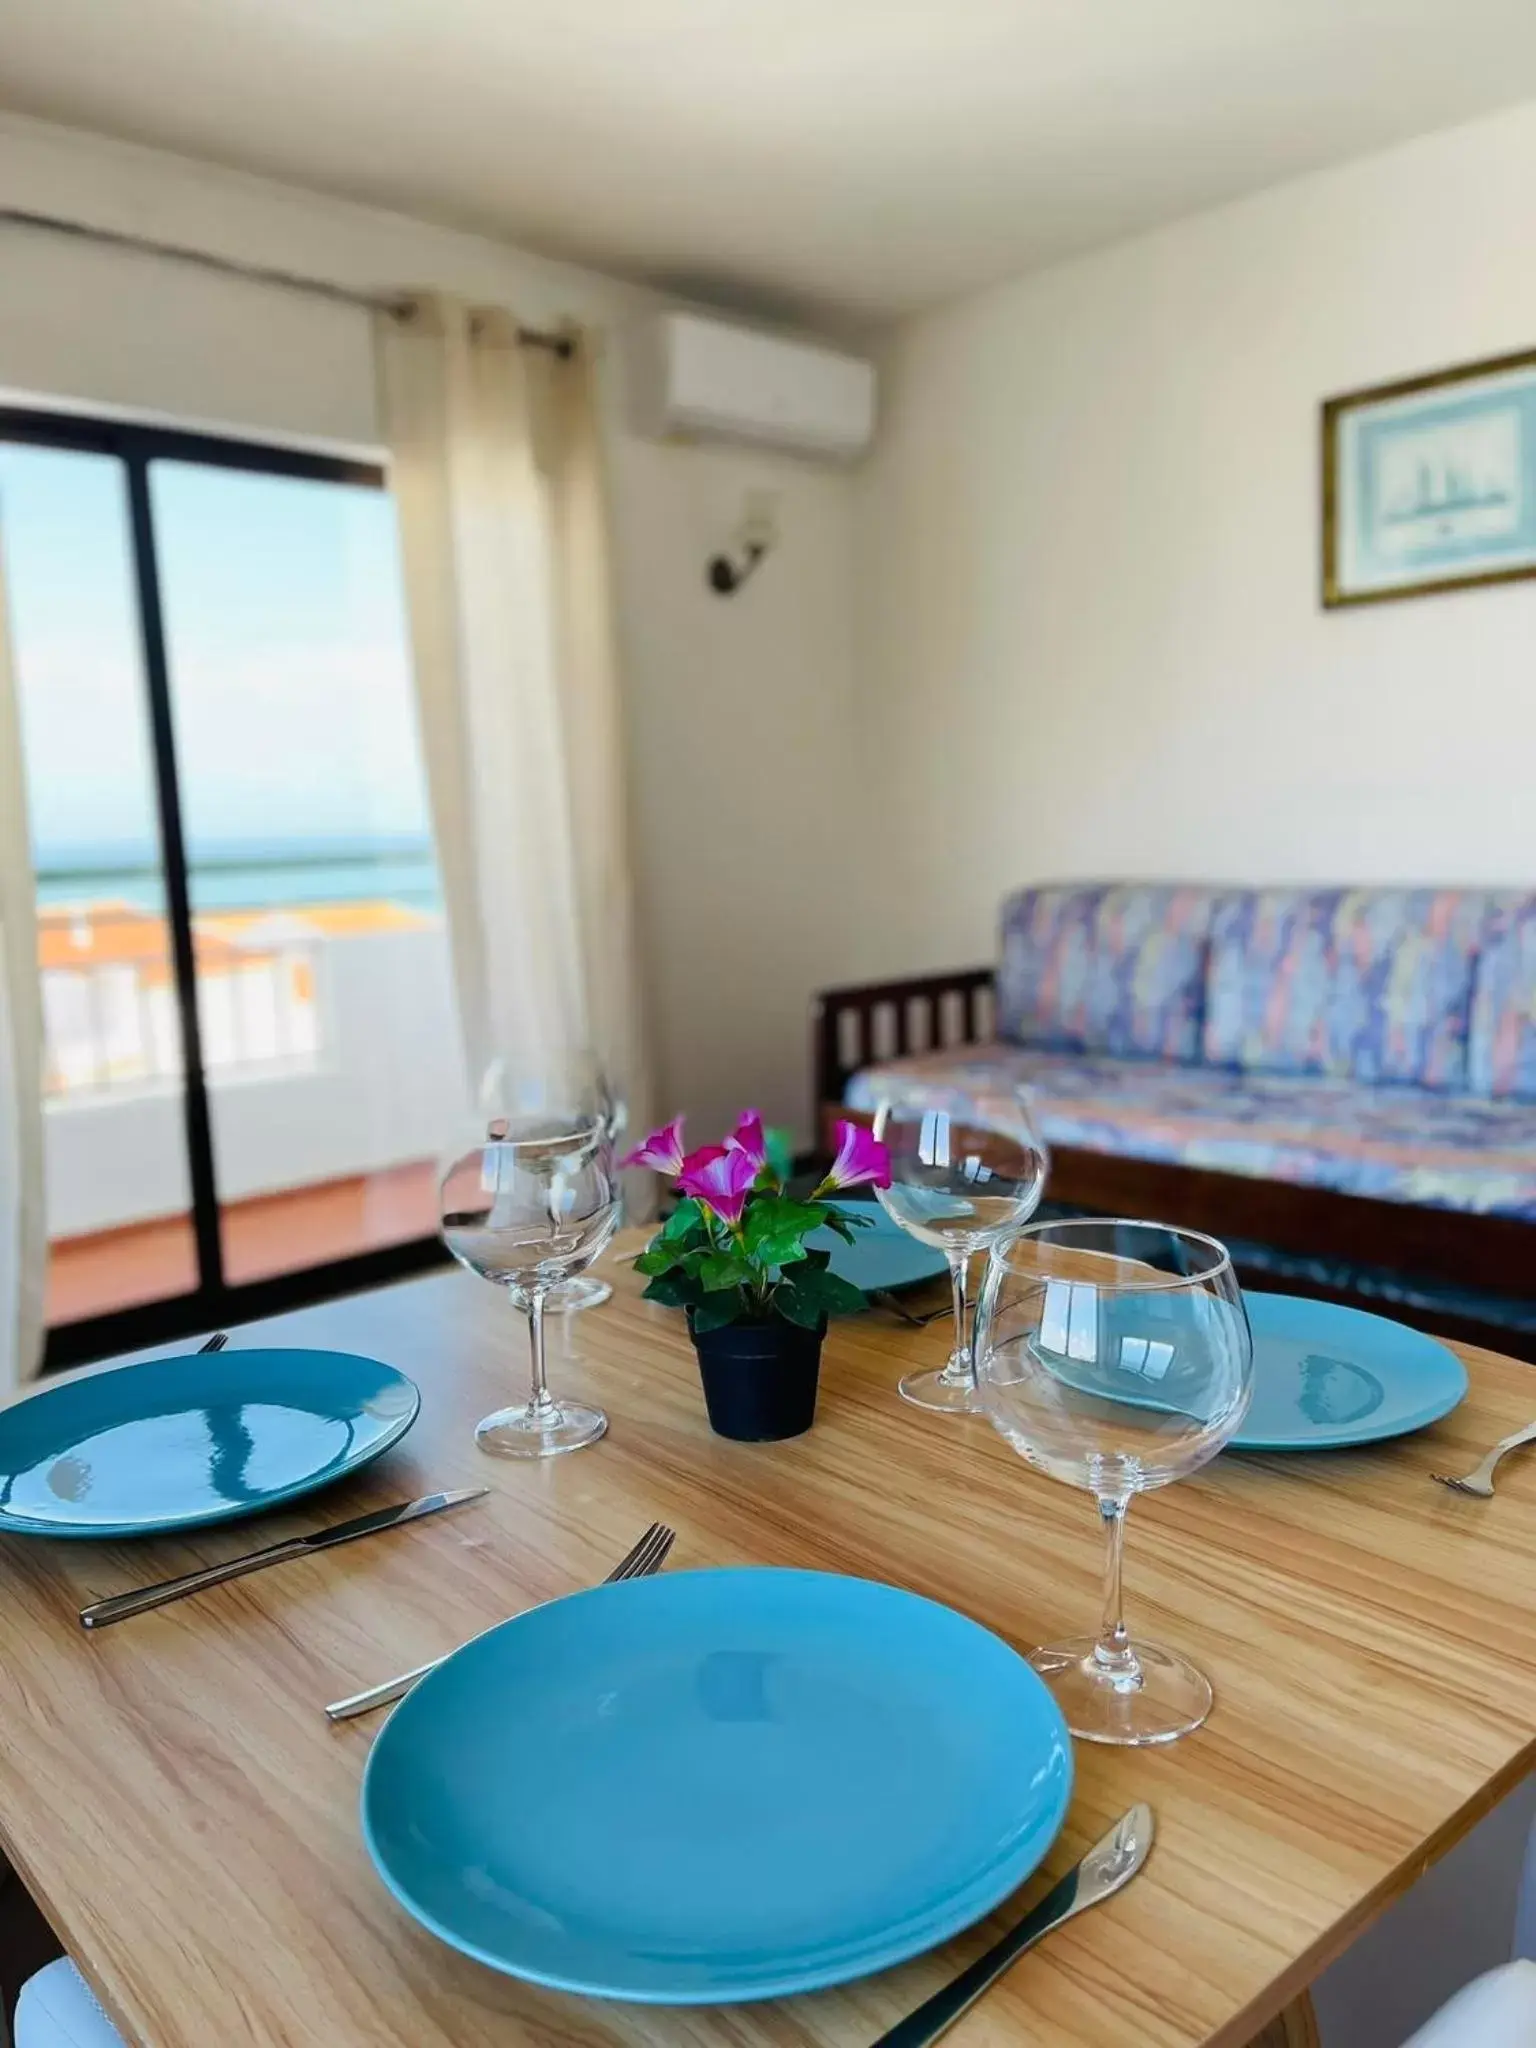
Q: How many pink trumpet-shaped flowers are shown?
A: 4